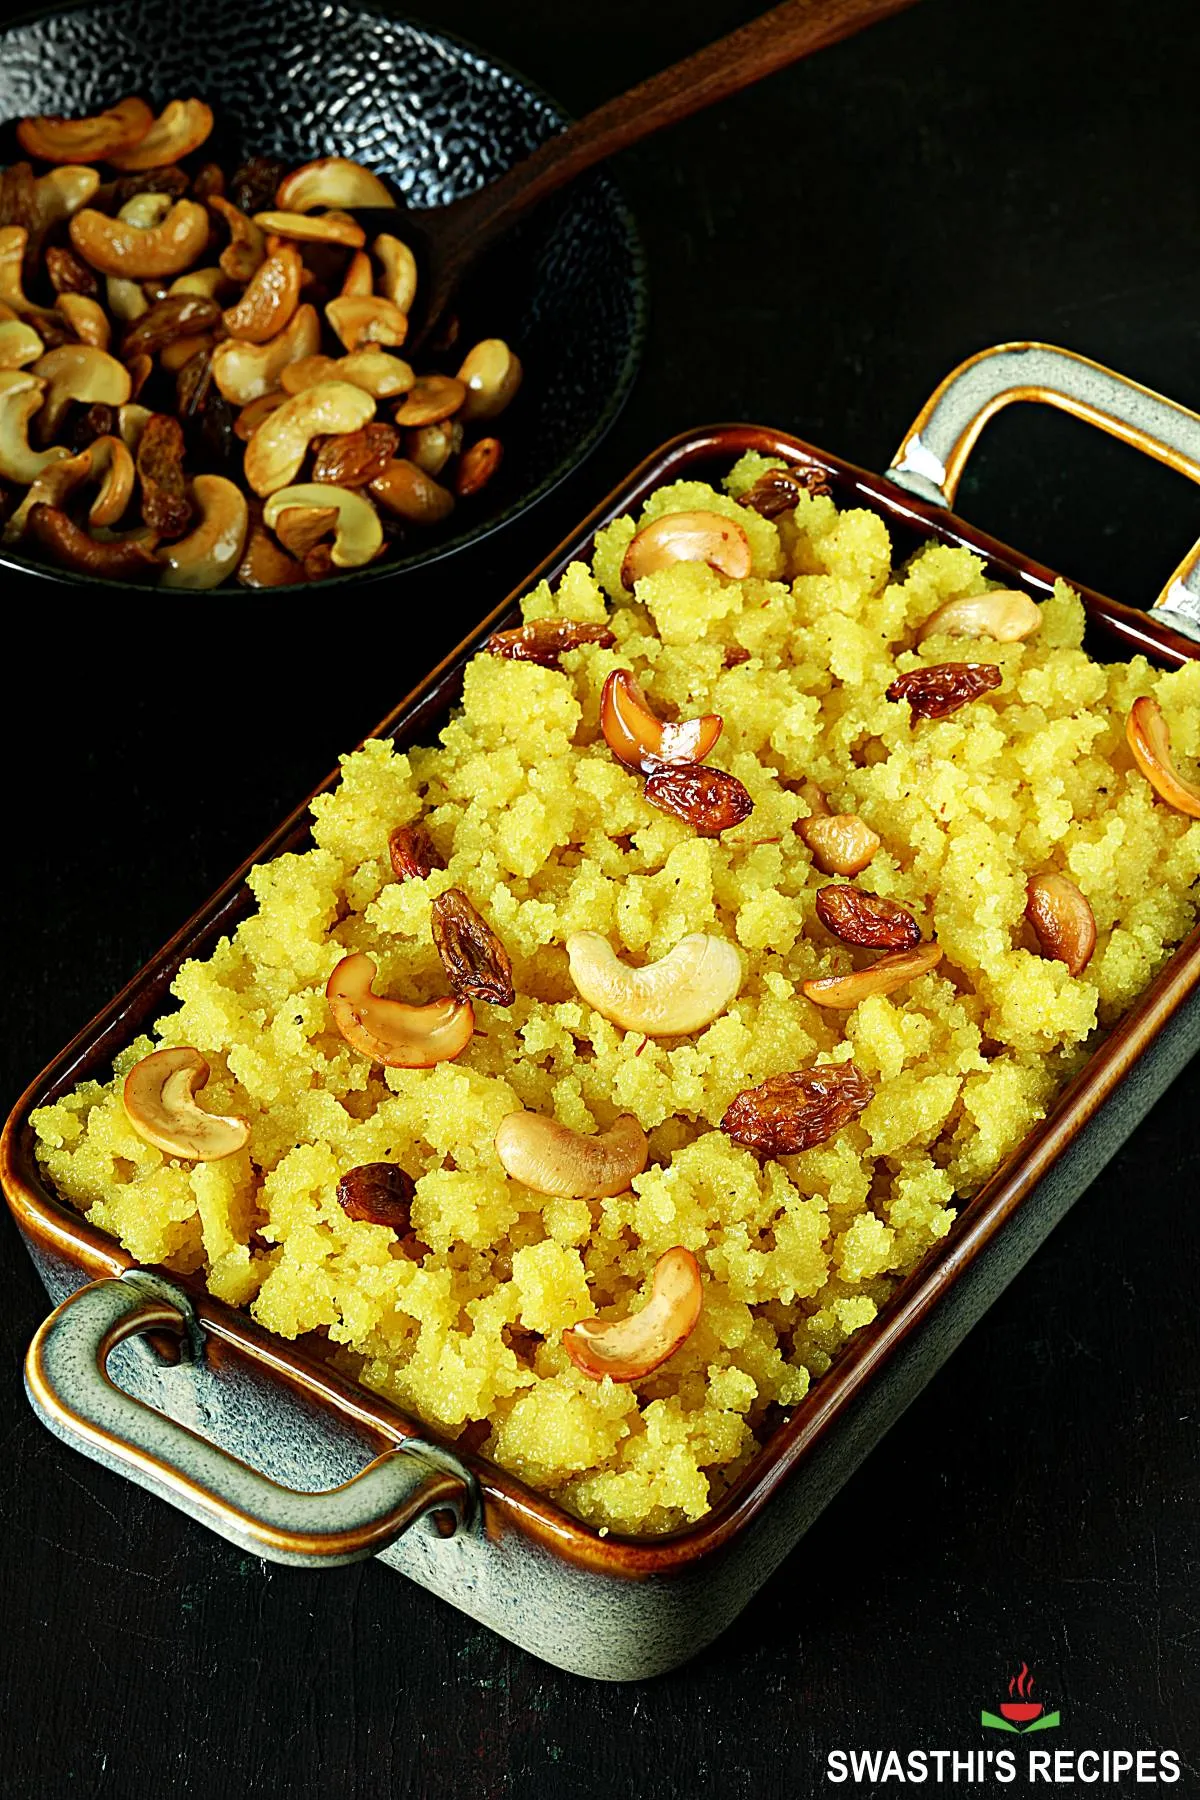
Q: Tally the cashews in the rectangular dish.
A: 12